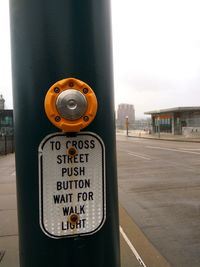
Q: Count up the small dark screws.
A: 4